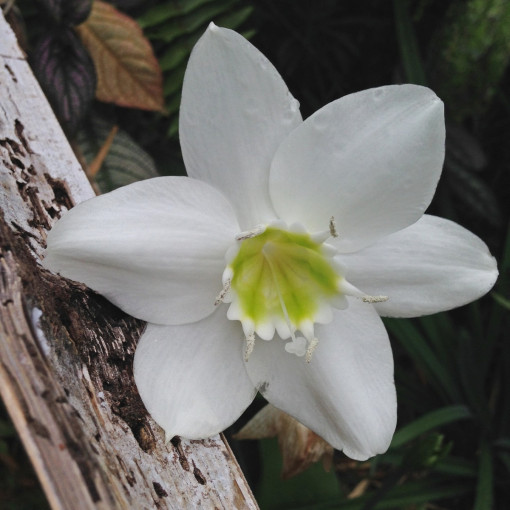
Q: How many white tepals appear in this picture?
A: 6